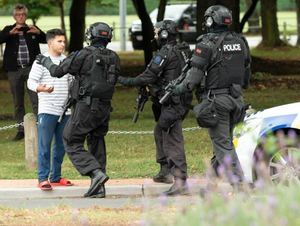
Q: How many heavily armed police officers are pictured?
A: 3